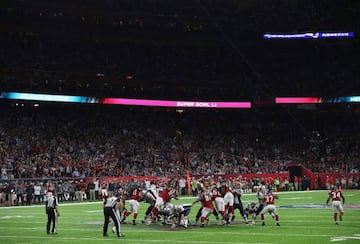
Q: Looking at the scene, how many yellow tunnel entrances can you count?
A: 0